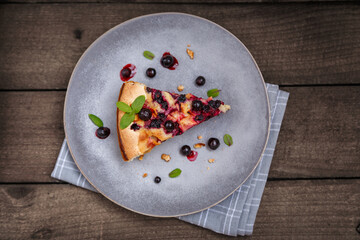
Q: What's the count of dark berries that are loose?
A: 8